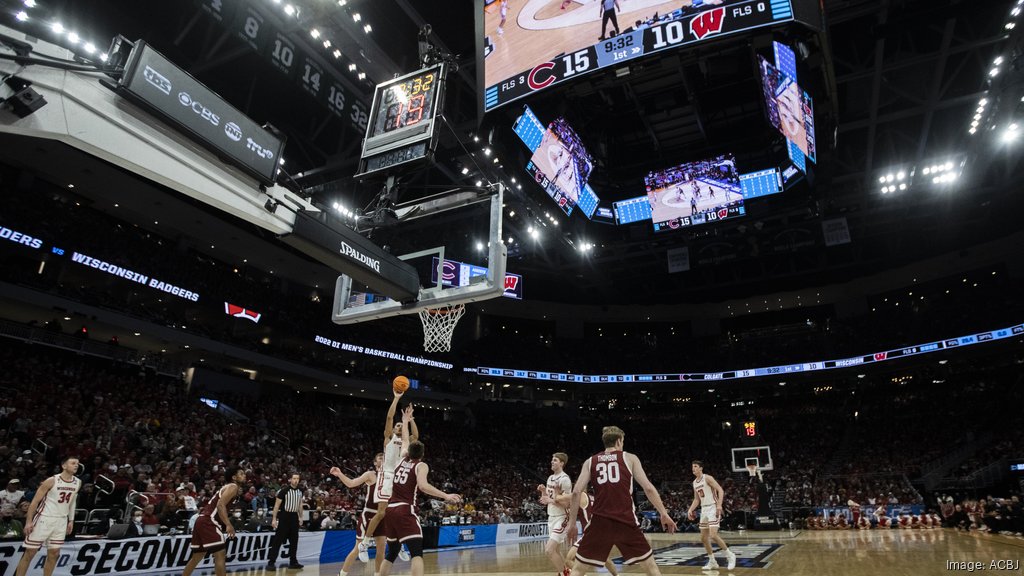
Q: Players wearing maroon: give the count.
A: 5